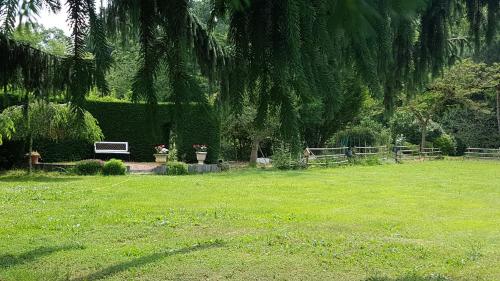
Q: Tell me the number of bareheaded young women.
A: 0